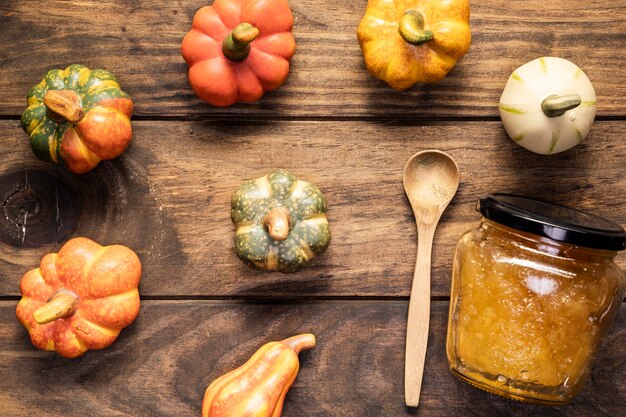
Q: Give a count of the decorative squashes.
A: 7